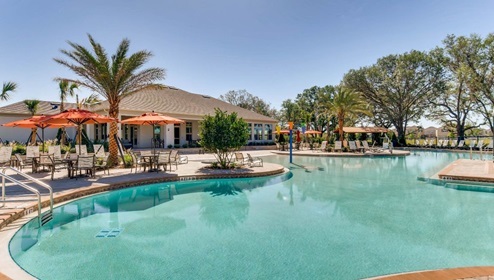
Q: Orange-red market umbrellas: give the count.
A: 5